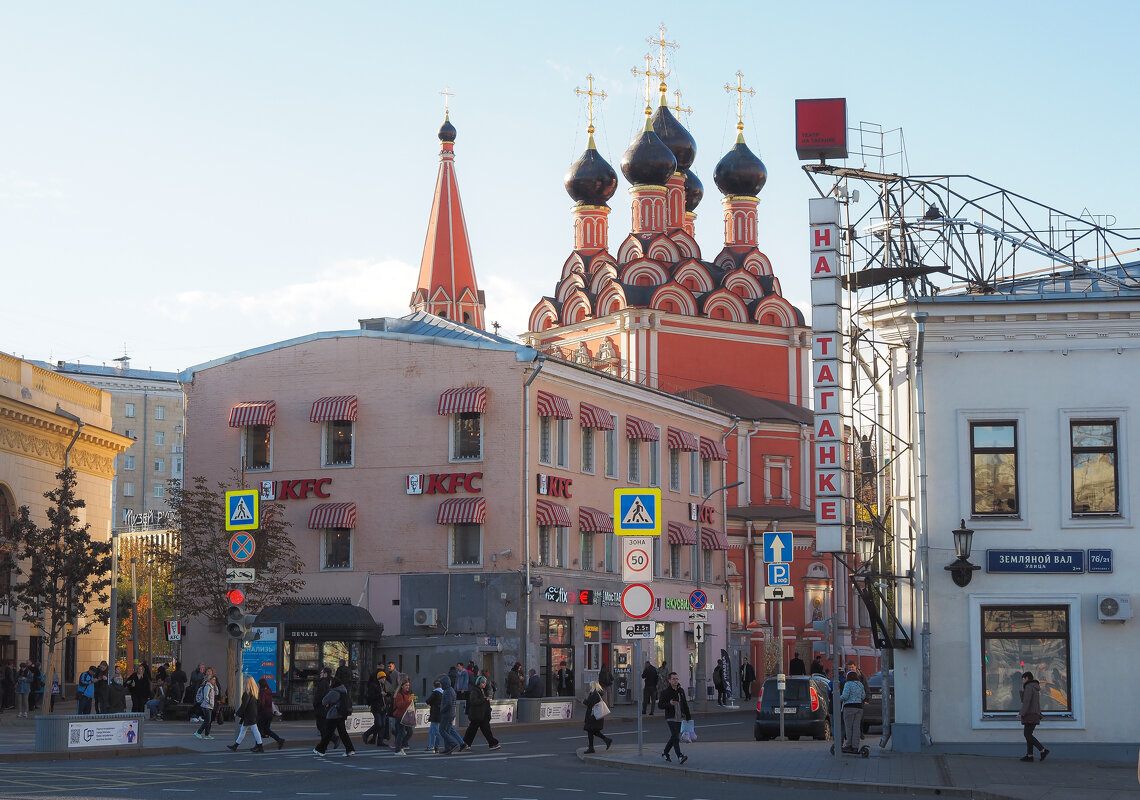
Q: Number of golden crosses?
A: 6